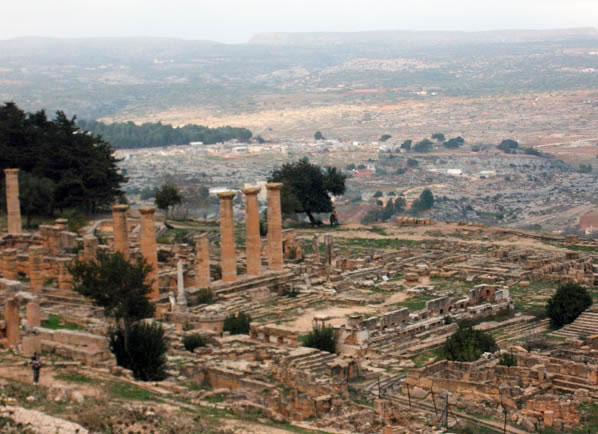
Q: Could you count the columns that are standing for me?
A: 6